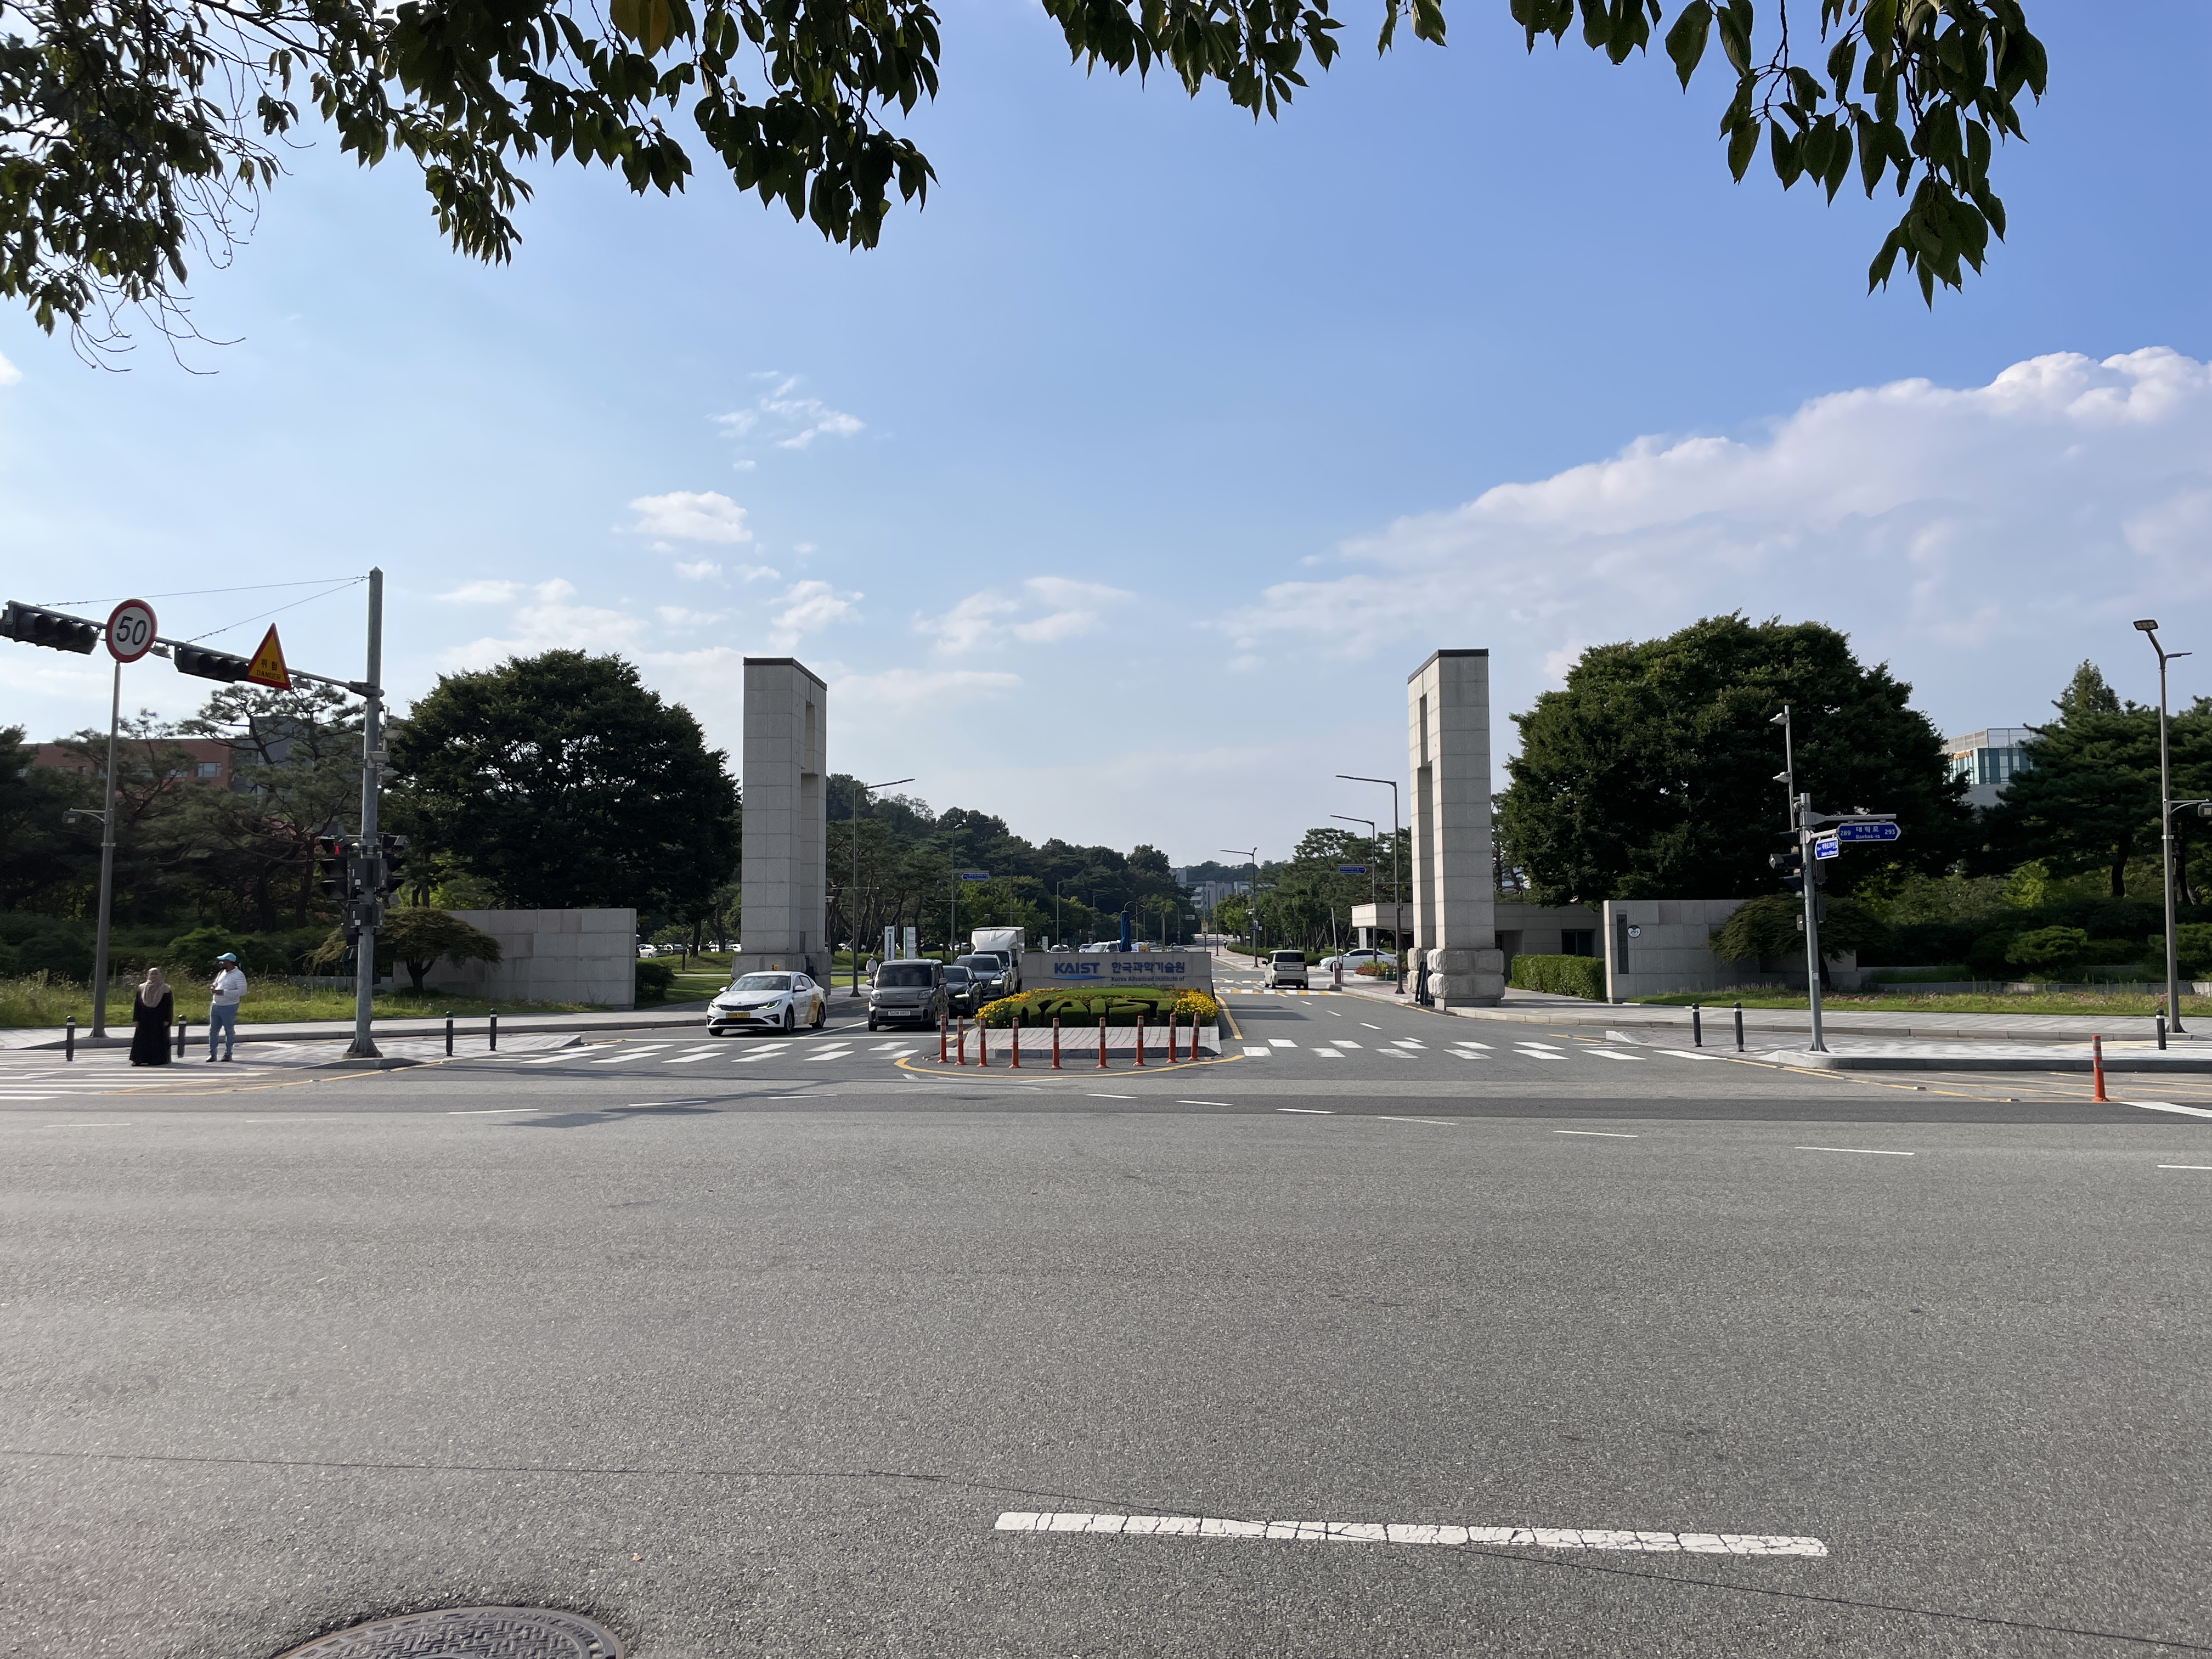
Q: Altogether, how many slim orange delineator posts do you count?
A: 10